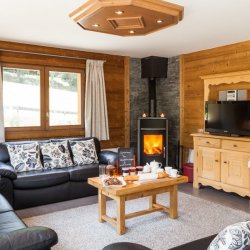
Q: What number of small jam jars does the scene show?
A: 3